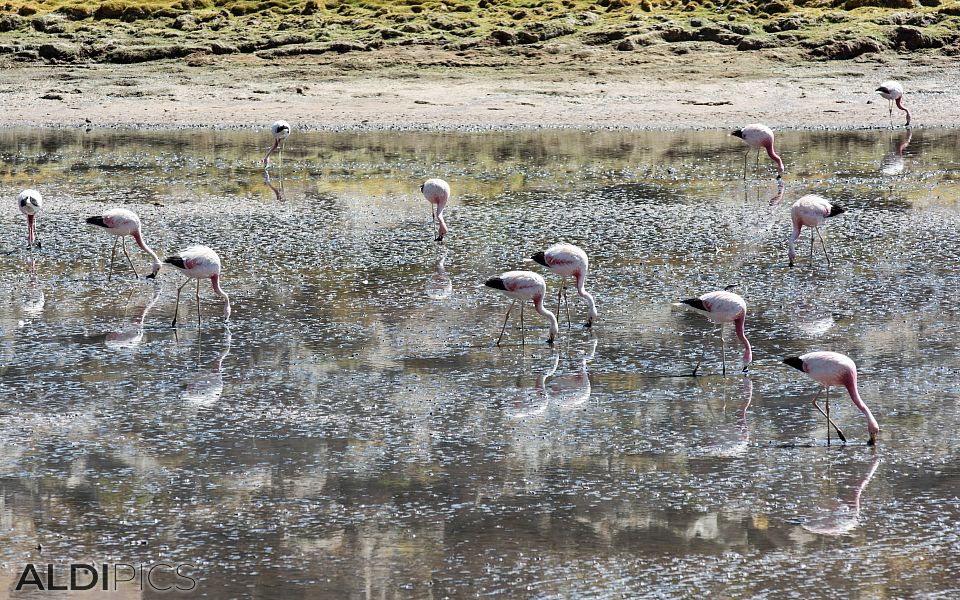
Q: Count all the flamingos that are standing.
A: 12